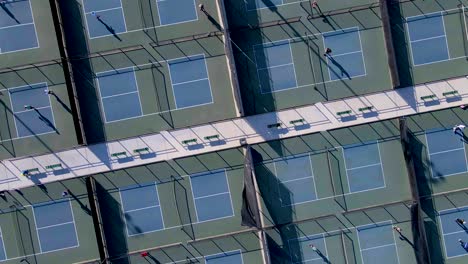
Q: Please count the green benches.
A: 12